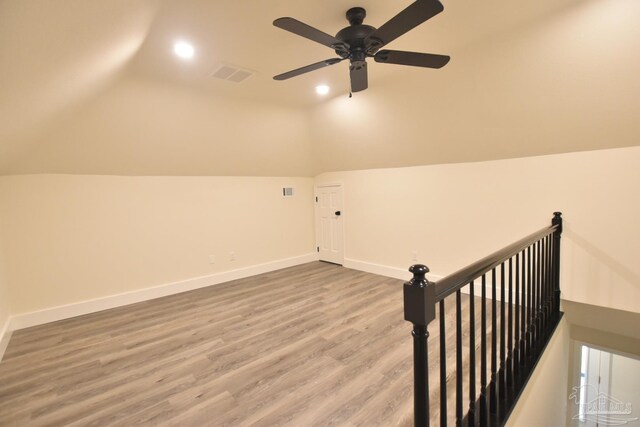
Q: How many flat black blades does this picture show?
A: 5